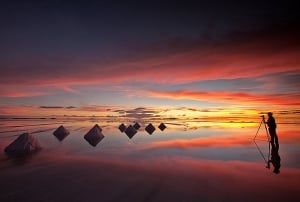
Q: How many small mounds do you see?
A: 8